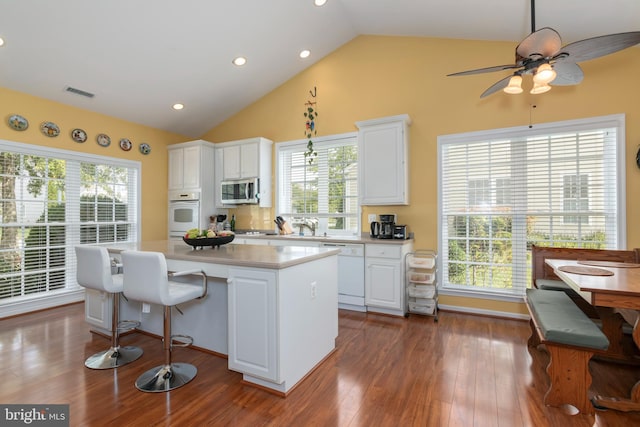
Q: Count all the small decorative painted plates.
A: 6